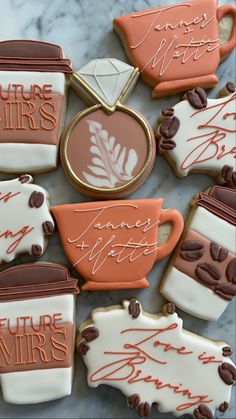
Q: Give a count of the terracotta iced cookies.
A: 2